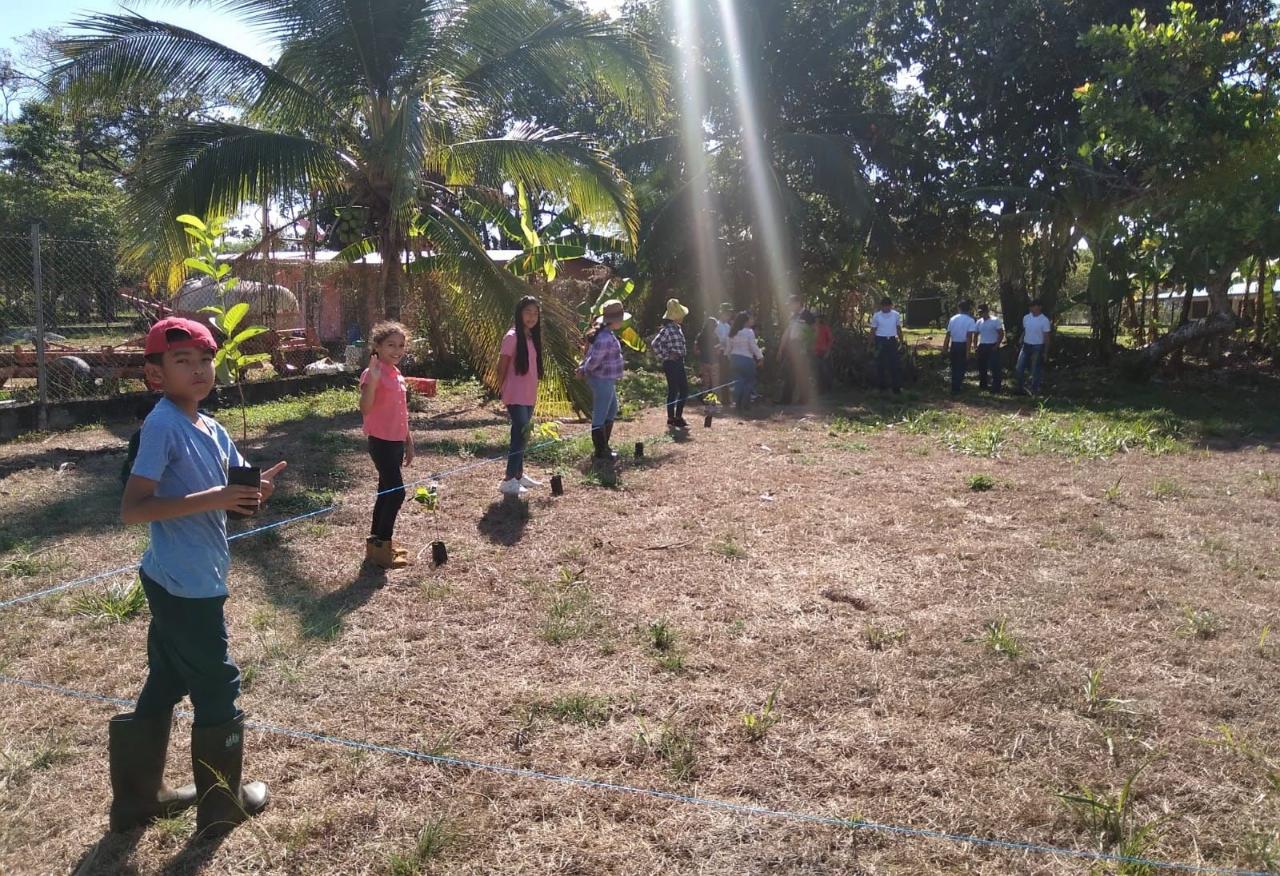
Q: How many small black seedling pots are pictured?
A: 5